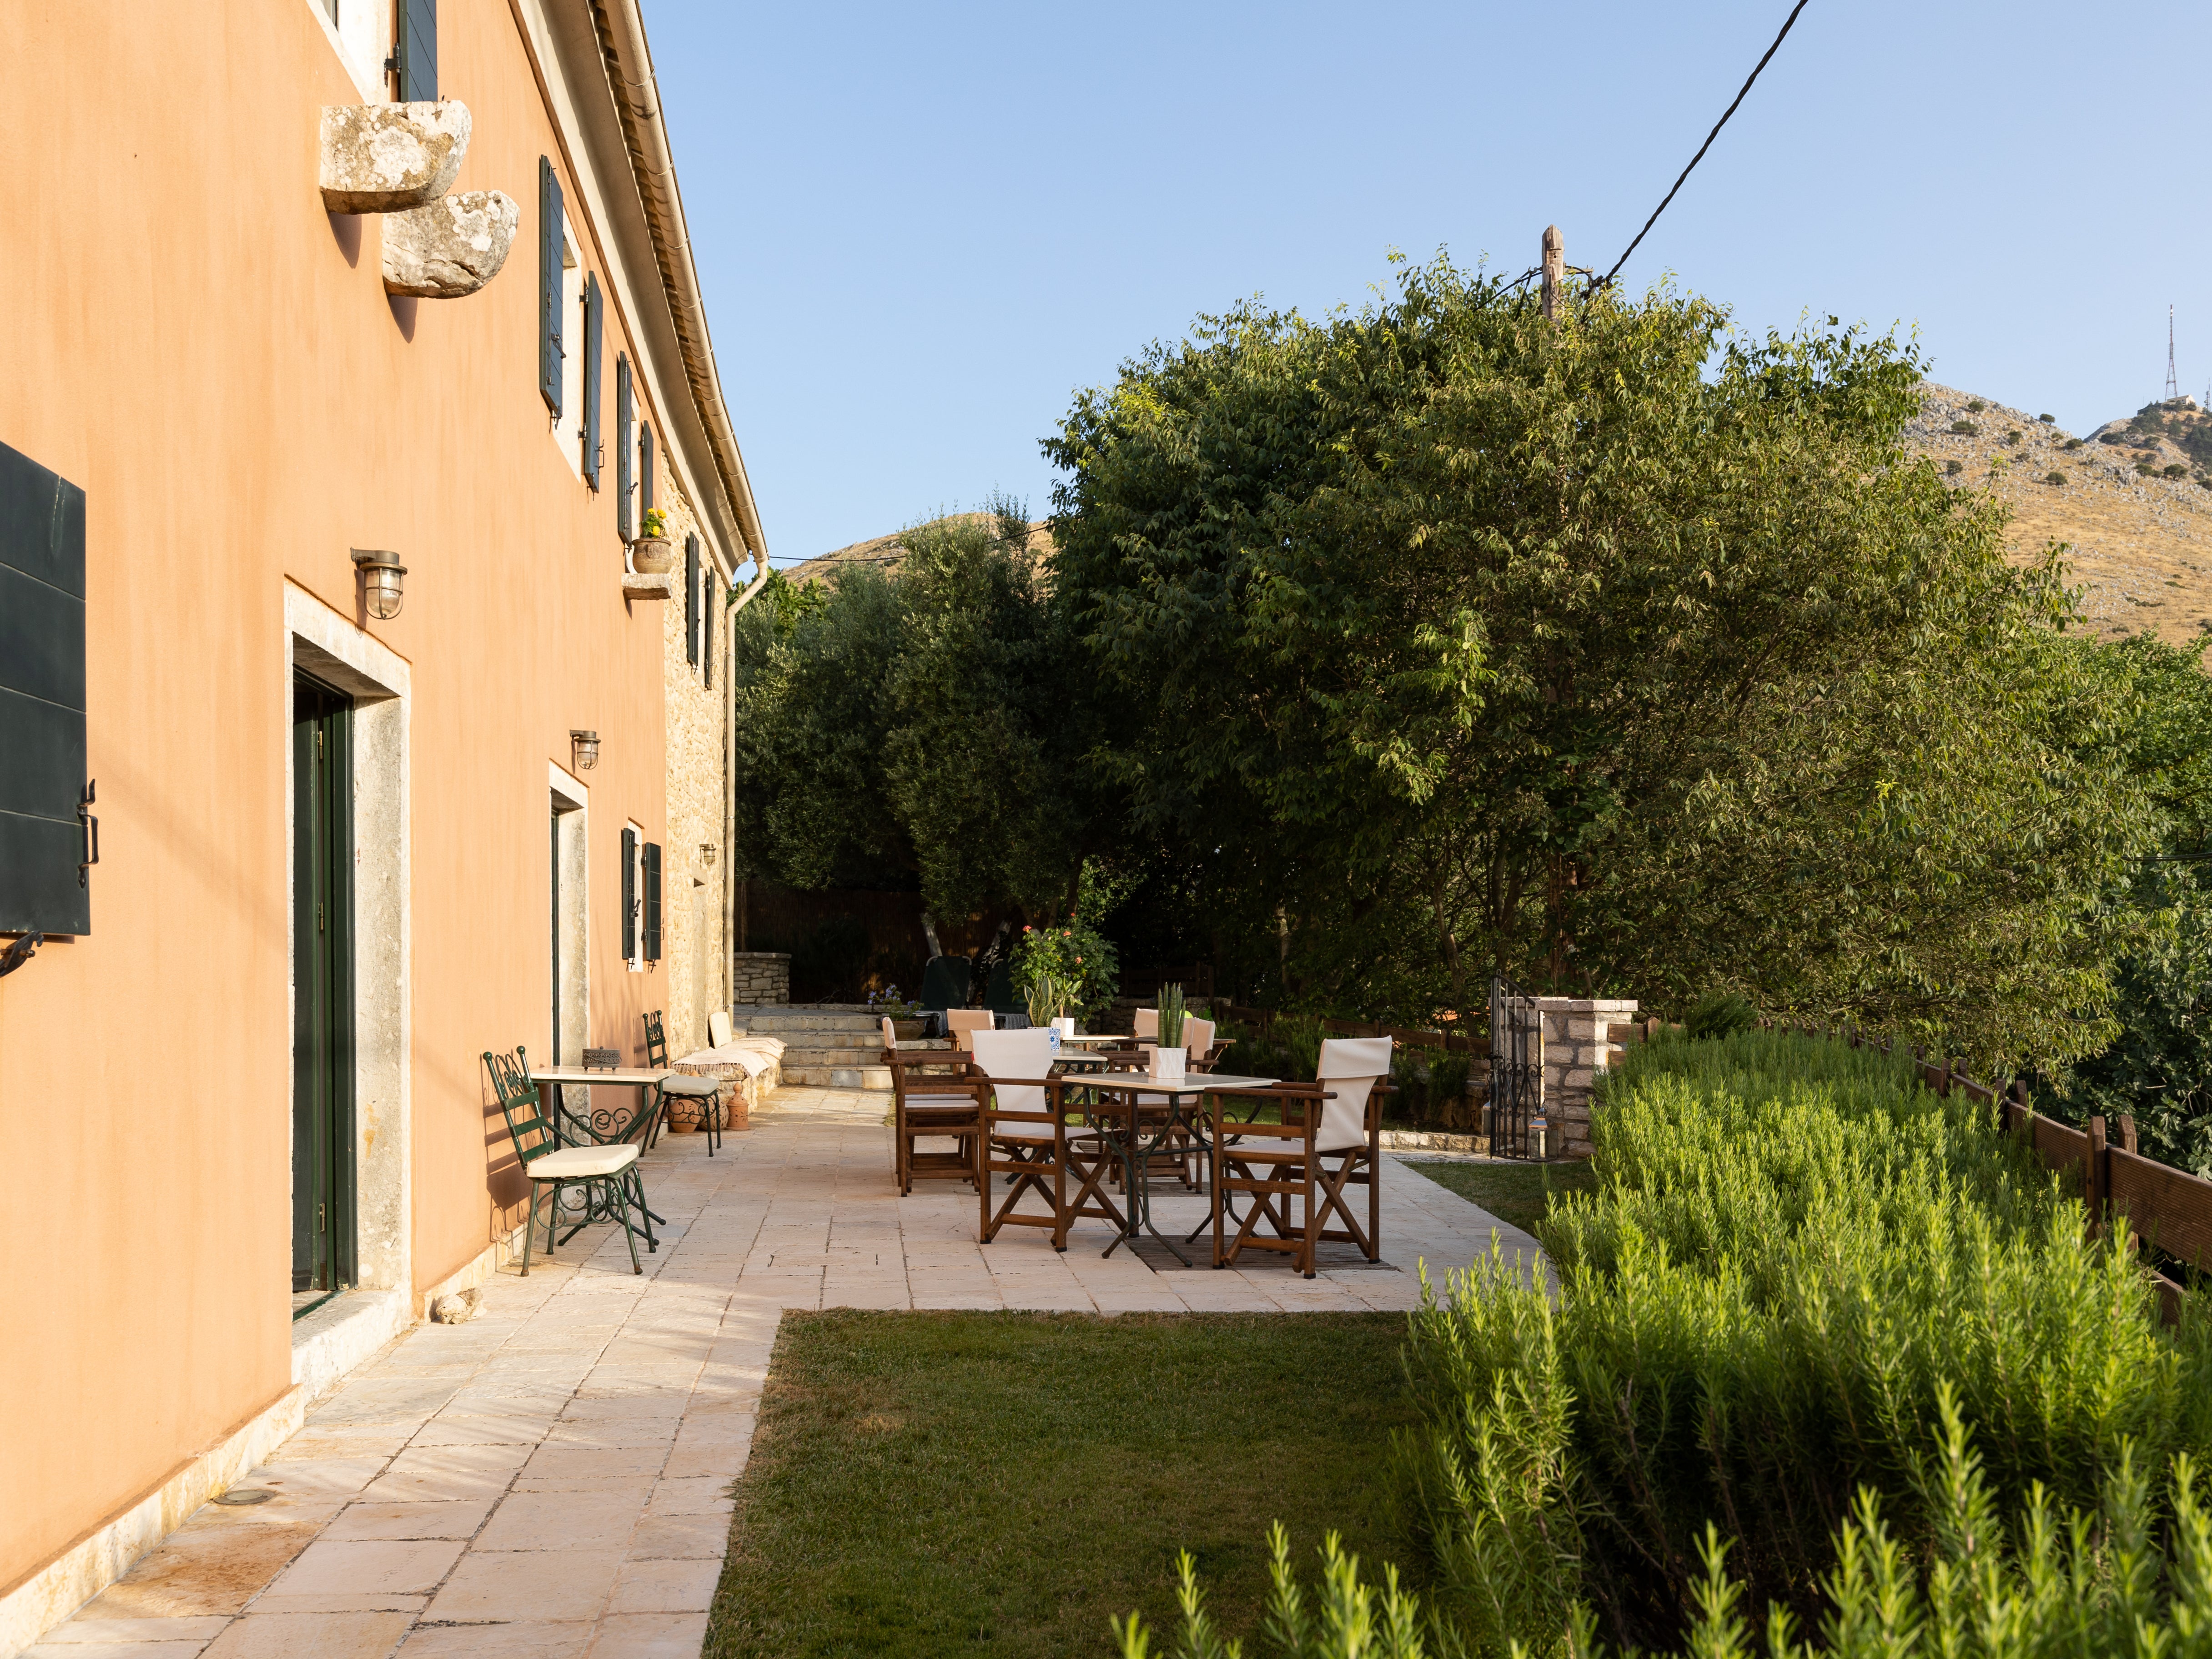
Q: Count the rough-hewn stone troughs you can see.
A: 2